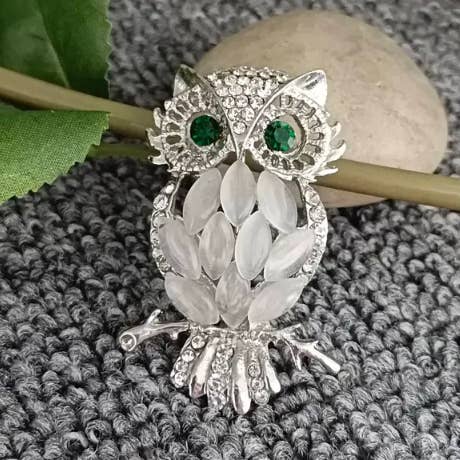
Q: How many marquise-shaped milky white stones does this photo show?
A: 10